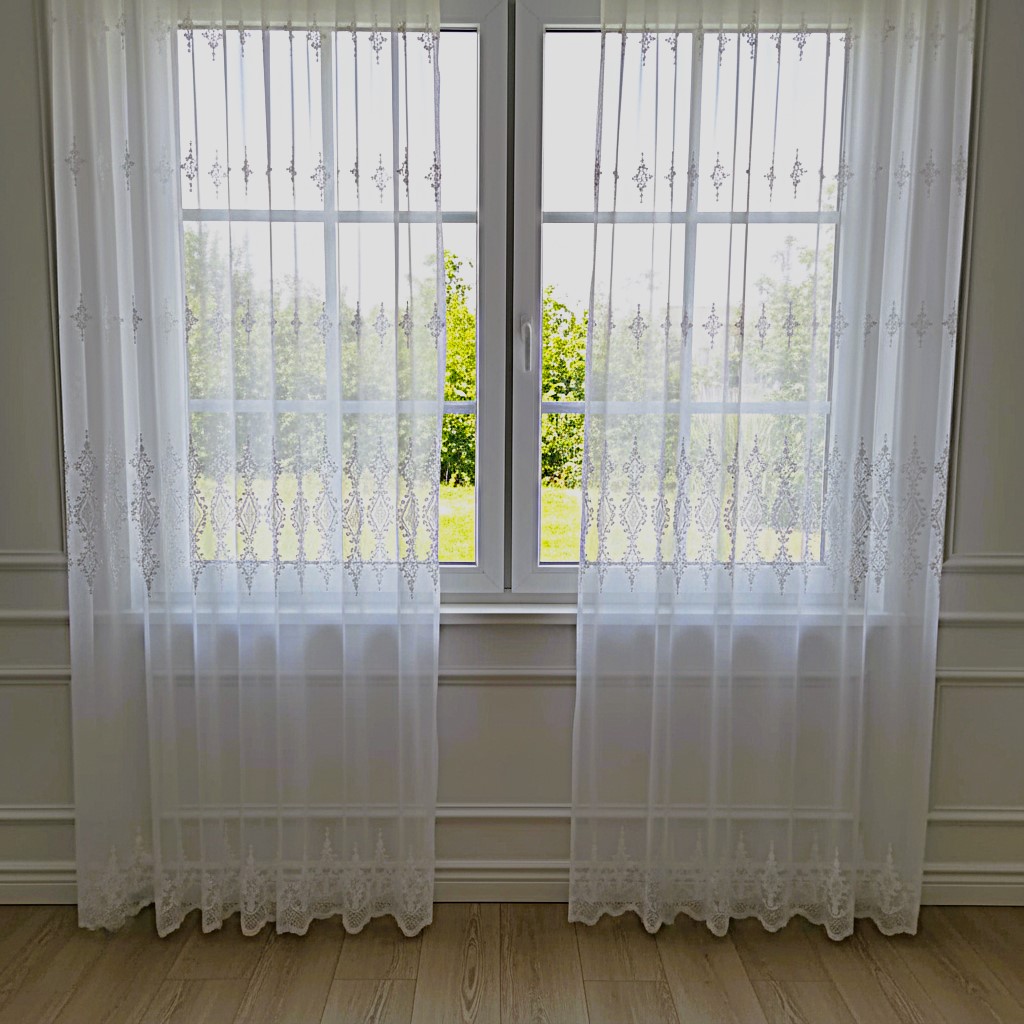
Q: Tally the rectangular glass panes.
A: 12